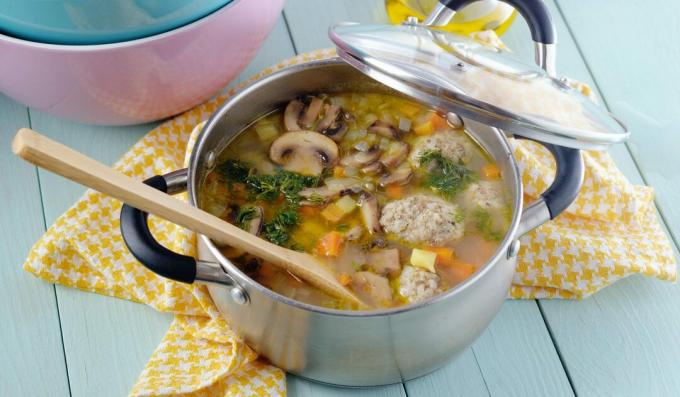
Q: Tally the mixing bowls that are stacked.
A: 2